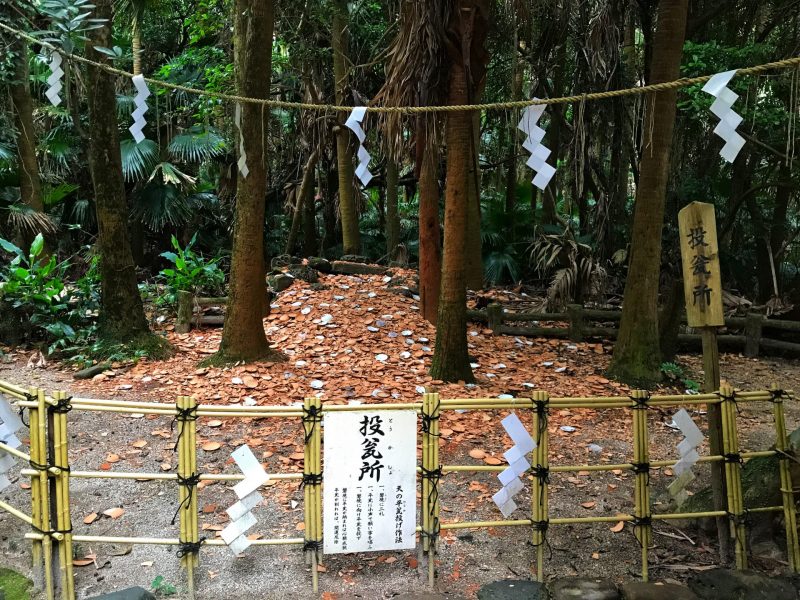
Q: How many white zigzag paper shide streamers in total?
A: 10